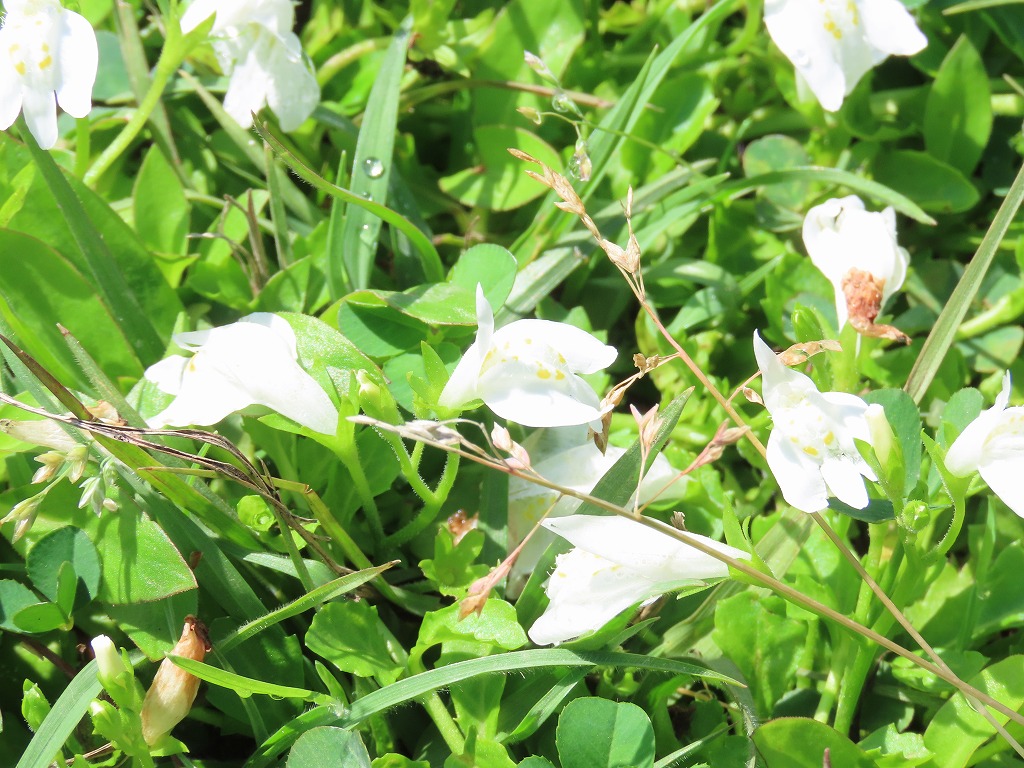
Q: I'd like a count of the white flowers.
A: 10